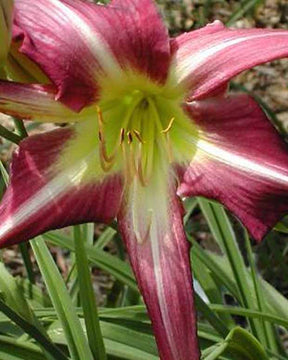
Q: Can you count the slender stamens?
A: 6